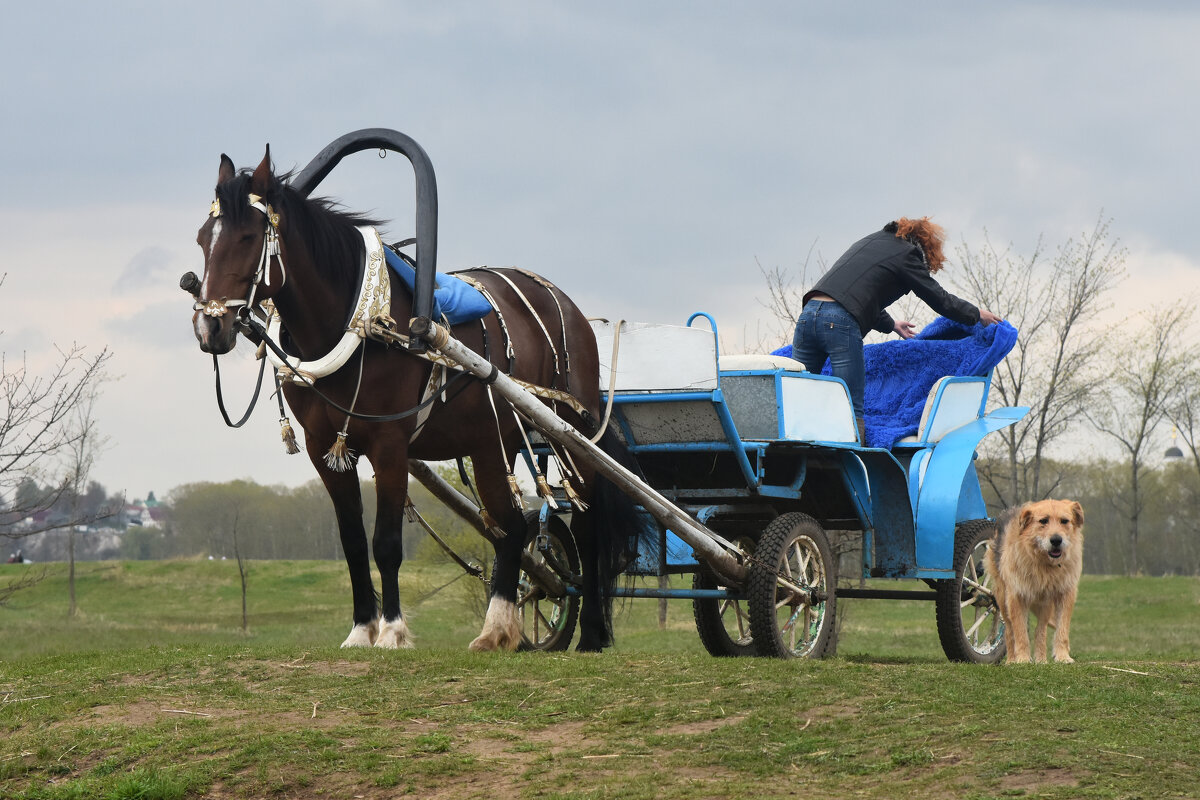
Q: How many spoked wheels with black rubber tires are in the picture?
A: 4